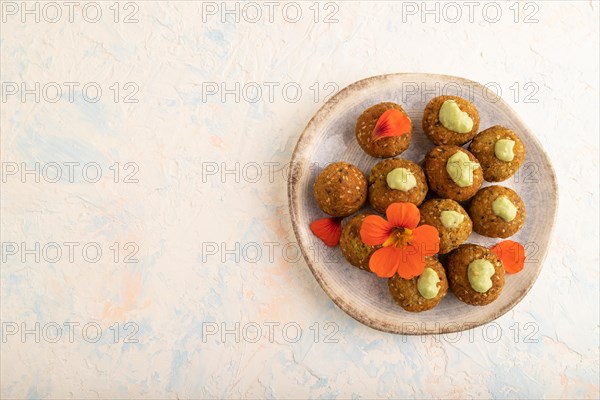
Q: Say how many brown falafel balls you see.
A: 11